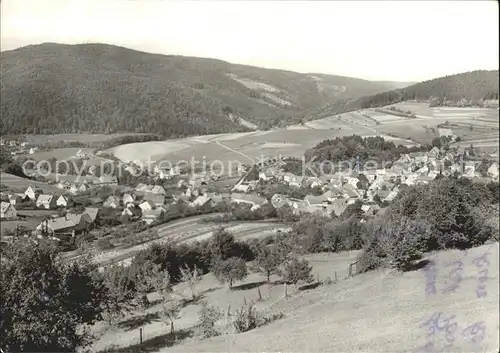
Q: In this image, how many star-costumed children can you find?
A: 0